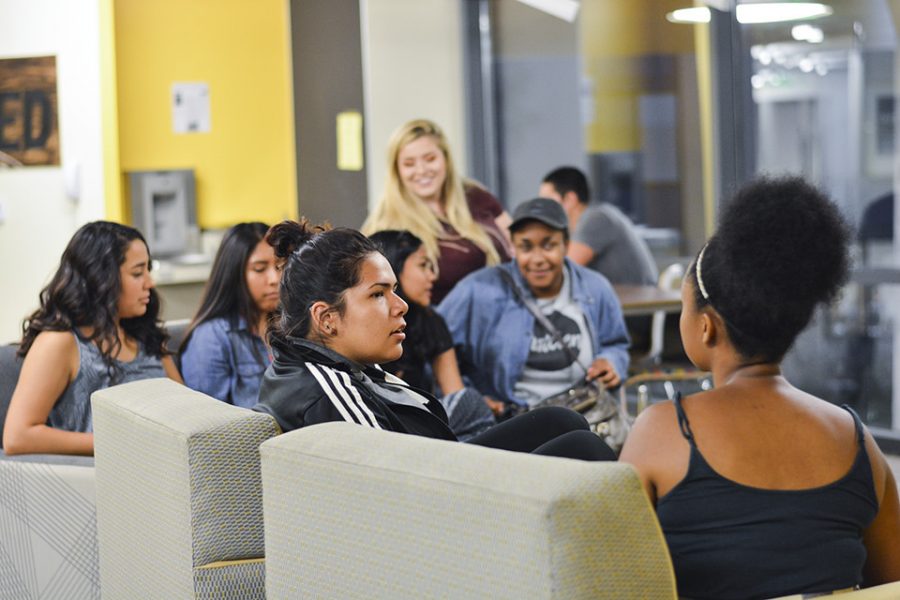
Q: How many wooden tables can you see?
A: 1